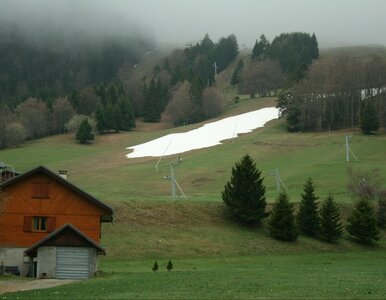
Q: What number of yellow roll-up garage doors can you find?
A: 0